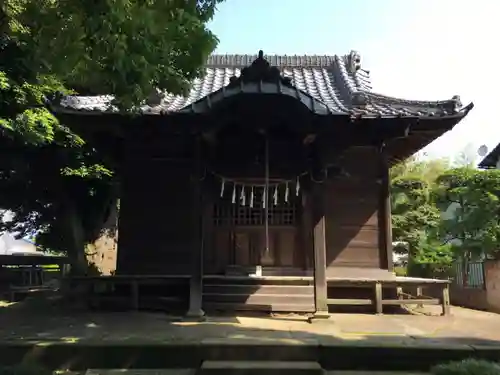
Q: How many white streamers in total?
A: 8